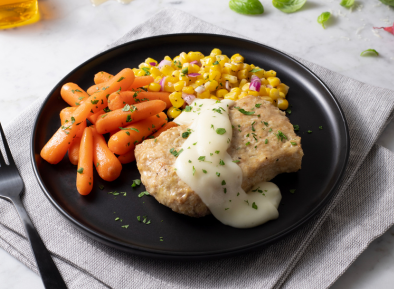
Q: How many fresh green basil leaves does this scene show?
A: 5